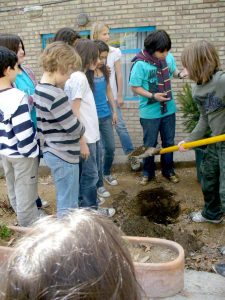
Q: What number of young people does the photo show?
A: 10